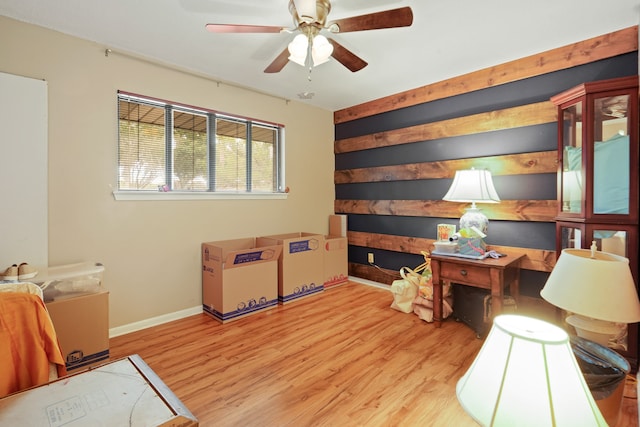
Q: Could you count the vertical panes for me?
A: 4